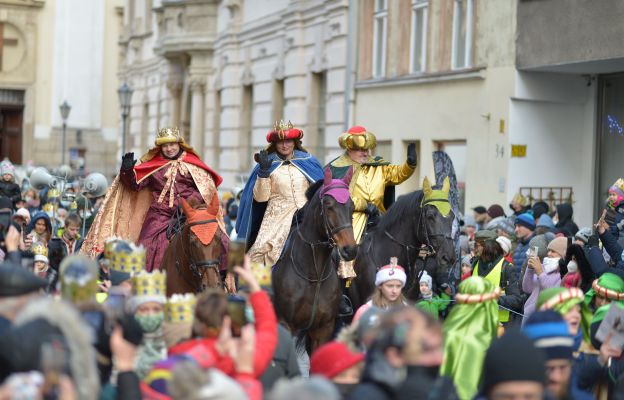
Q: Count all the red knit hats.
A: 1